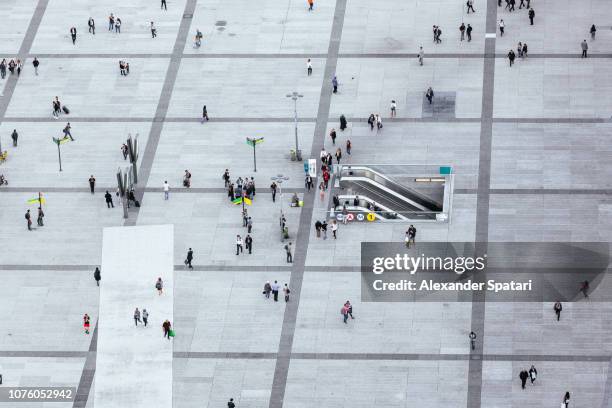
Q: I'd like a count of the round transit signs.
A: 4